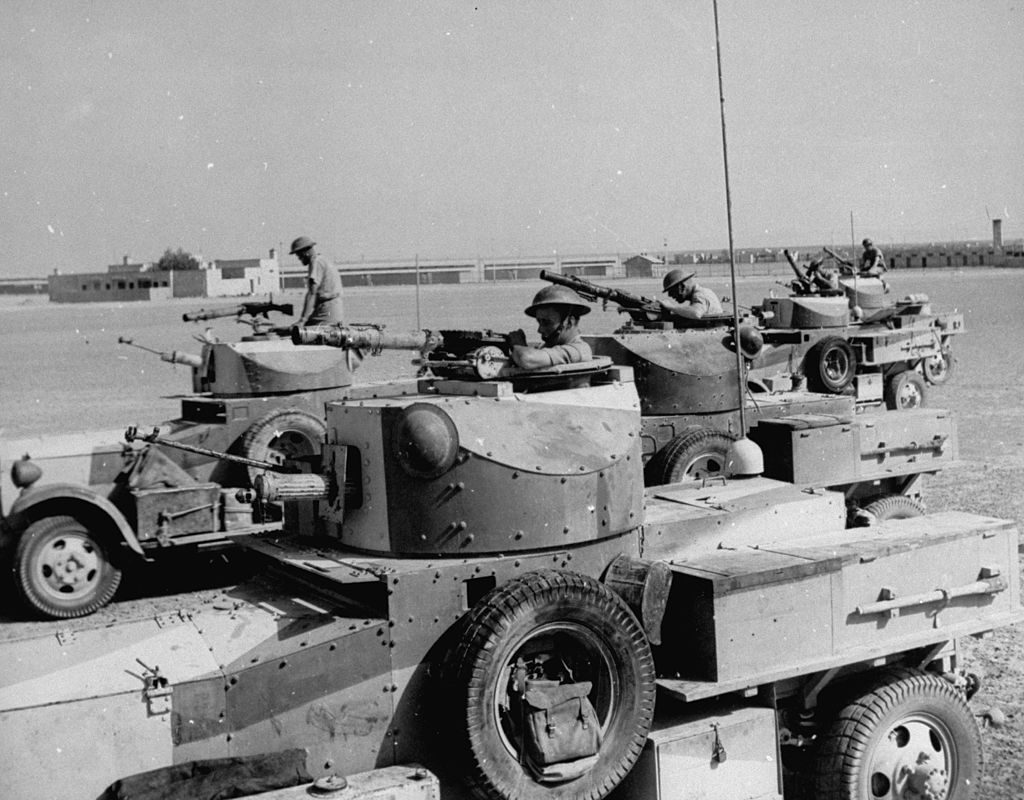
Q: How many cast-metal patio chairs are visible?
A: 0